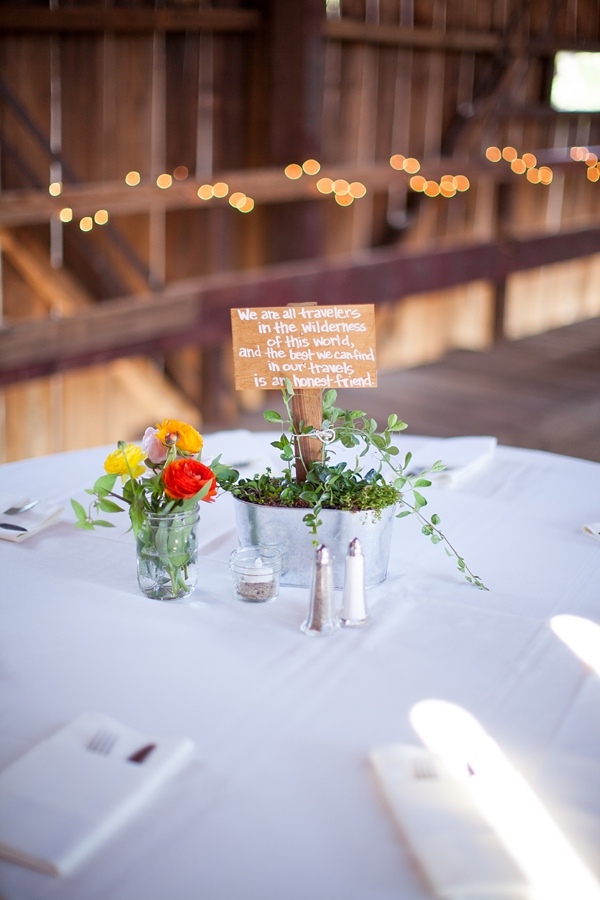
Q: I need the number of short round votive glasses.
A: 1